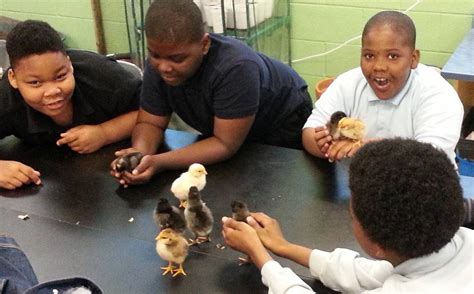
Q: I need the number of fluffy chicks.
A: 8